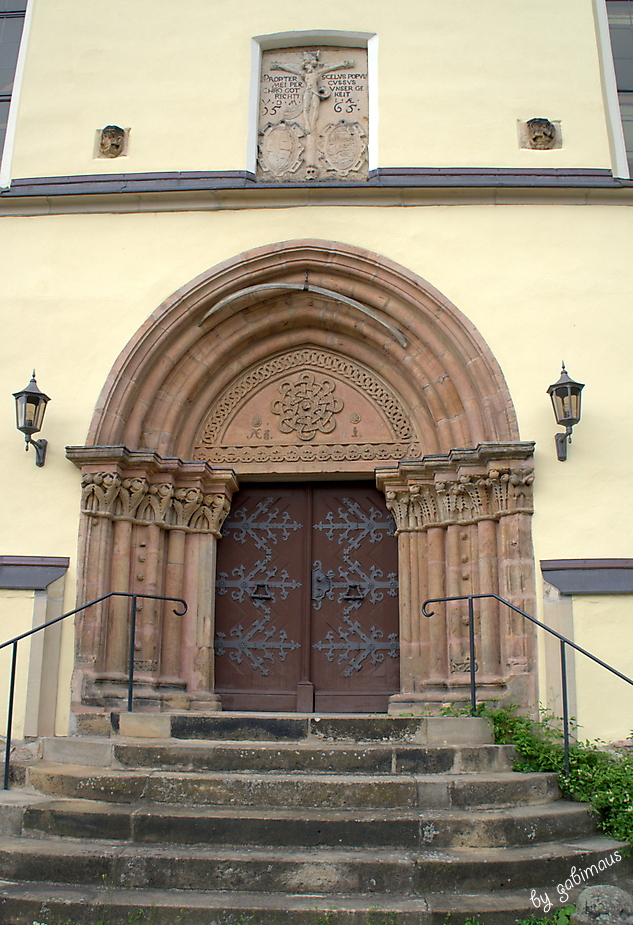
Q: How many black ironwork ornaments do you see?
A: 6